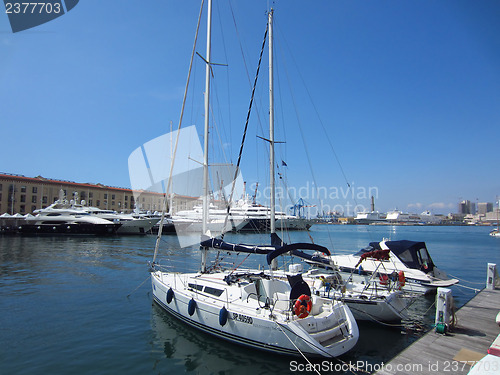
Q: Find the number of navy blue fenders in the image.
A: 3